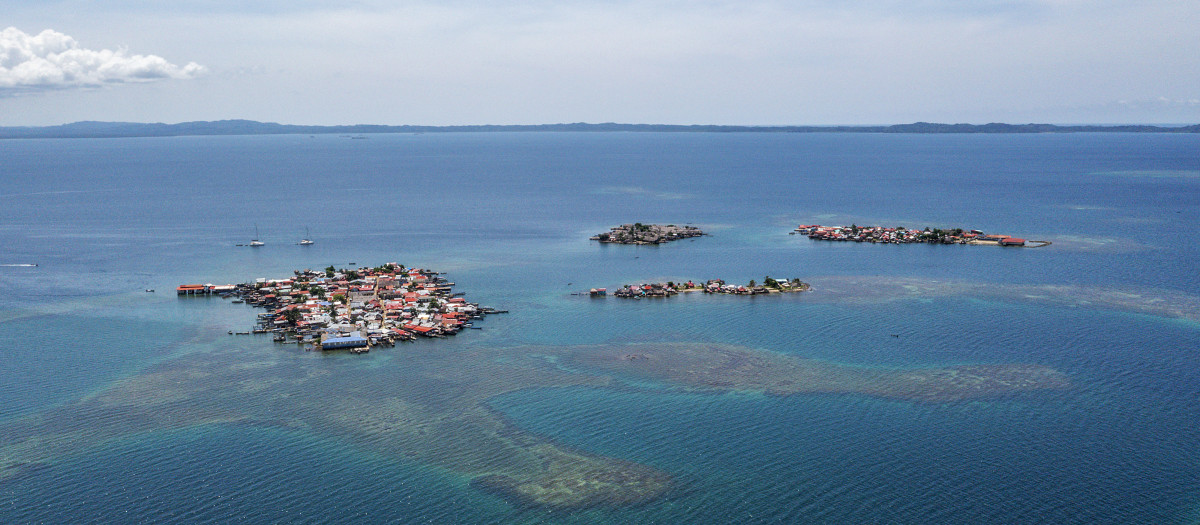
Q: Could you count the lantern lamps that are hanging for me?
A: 0